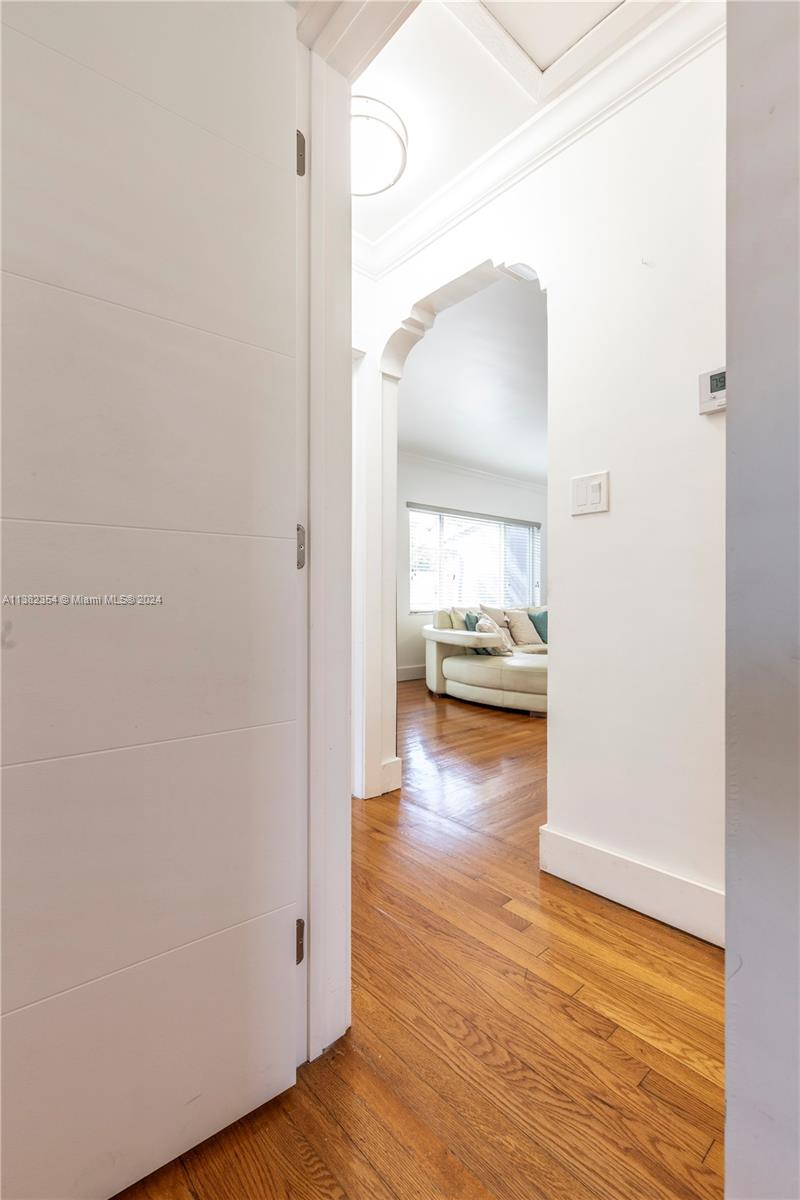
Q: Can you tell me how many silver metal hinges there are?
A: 3